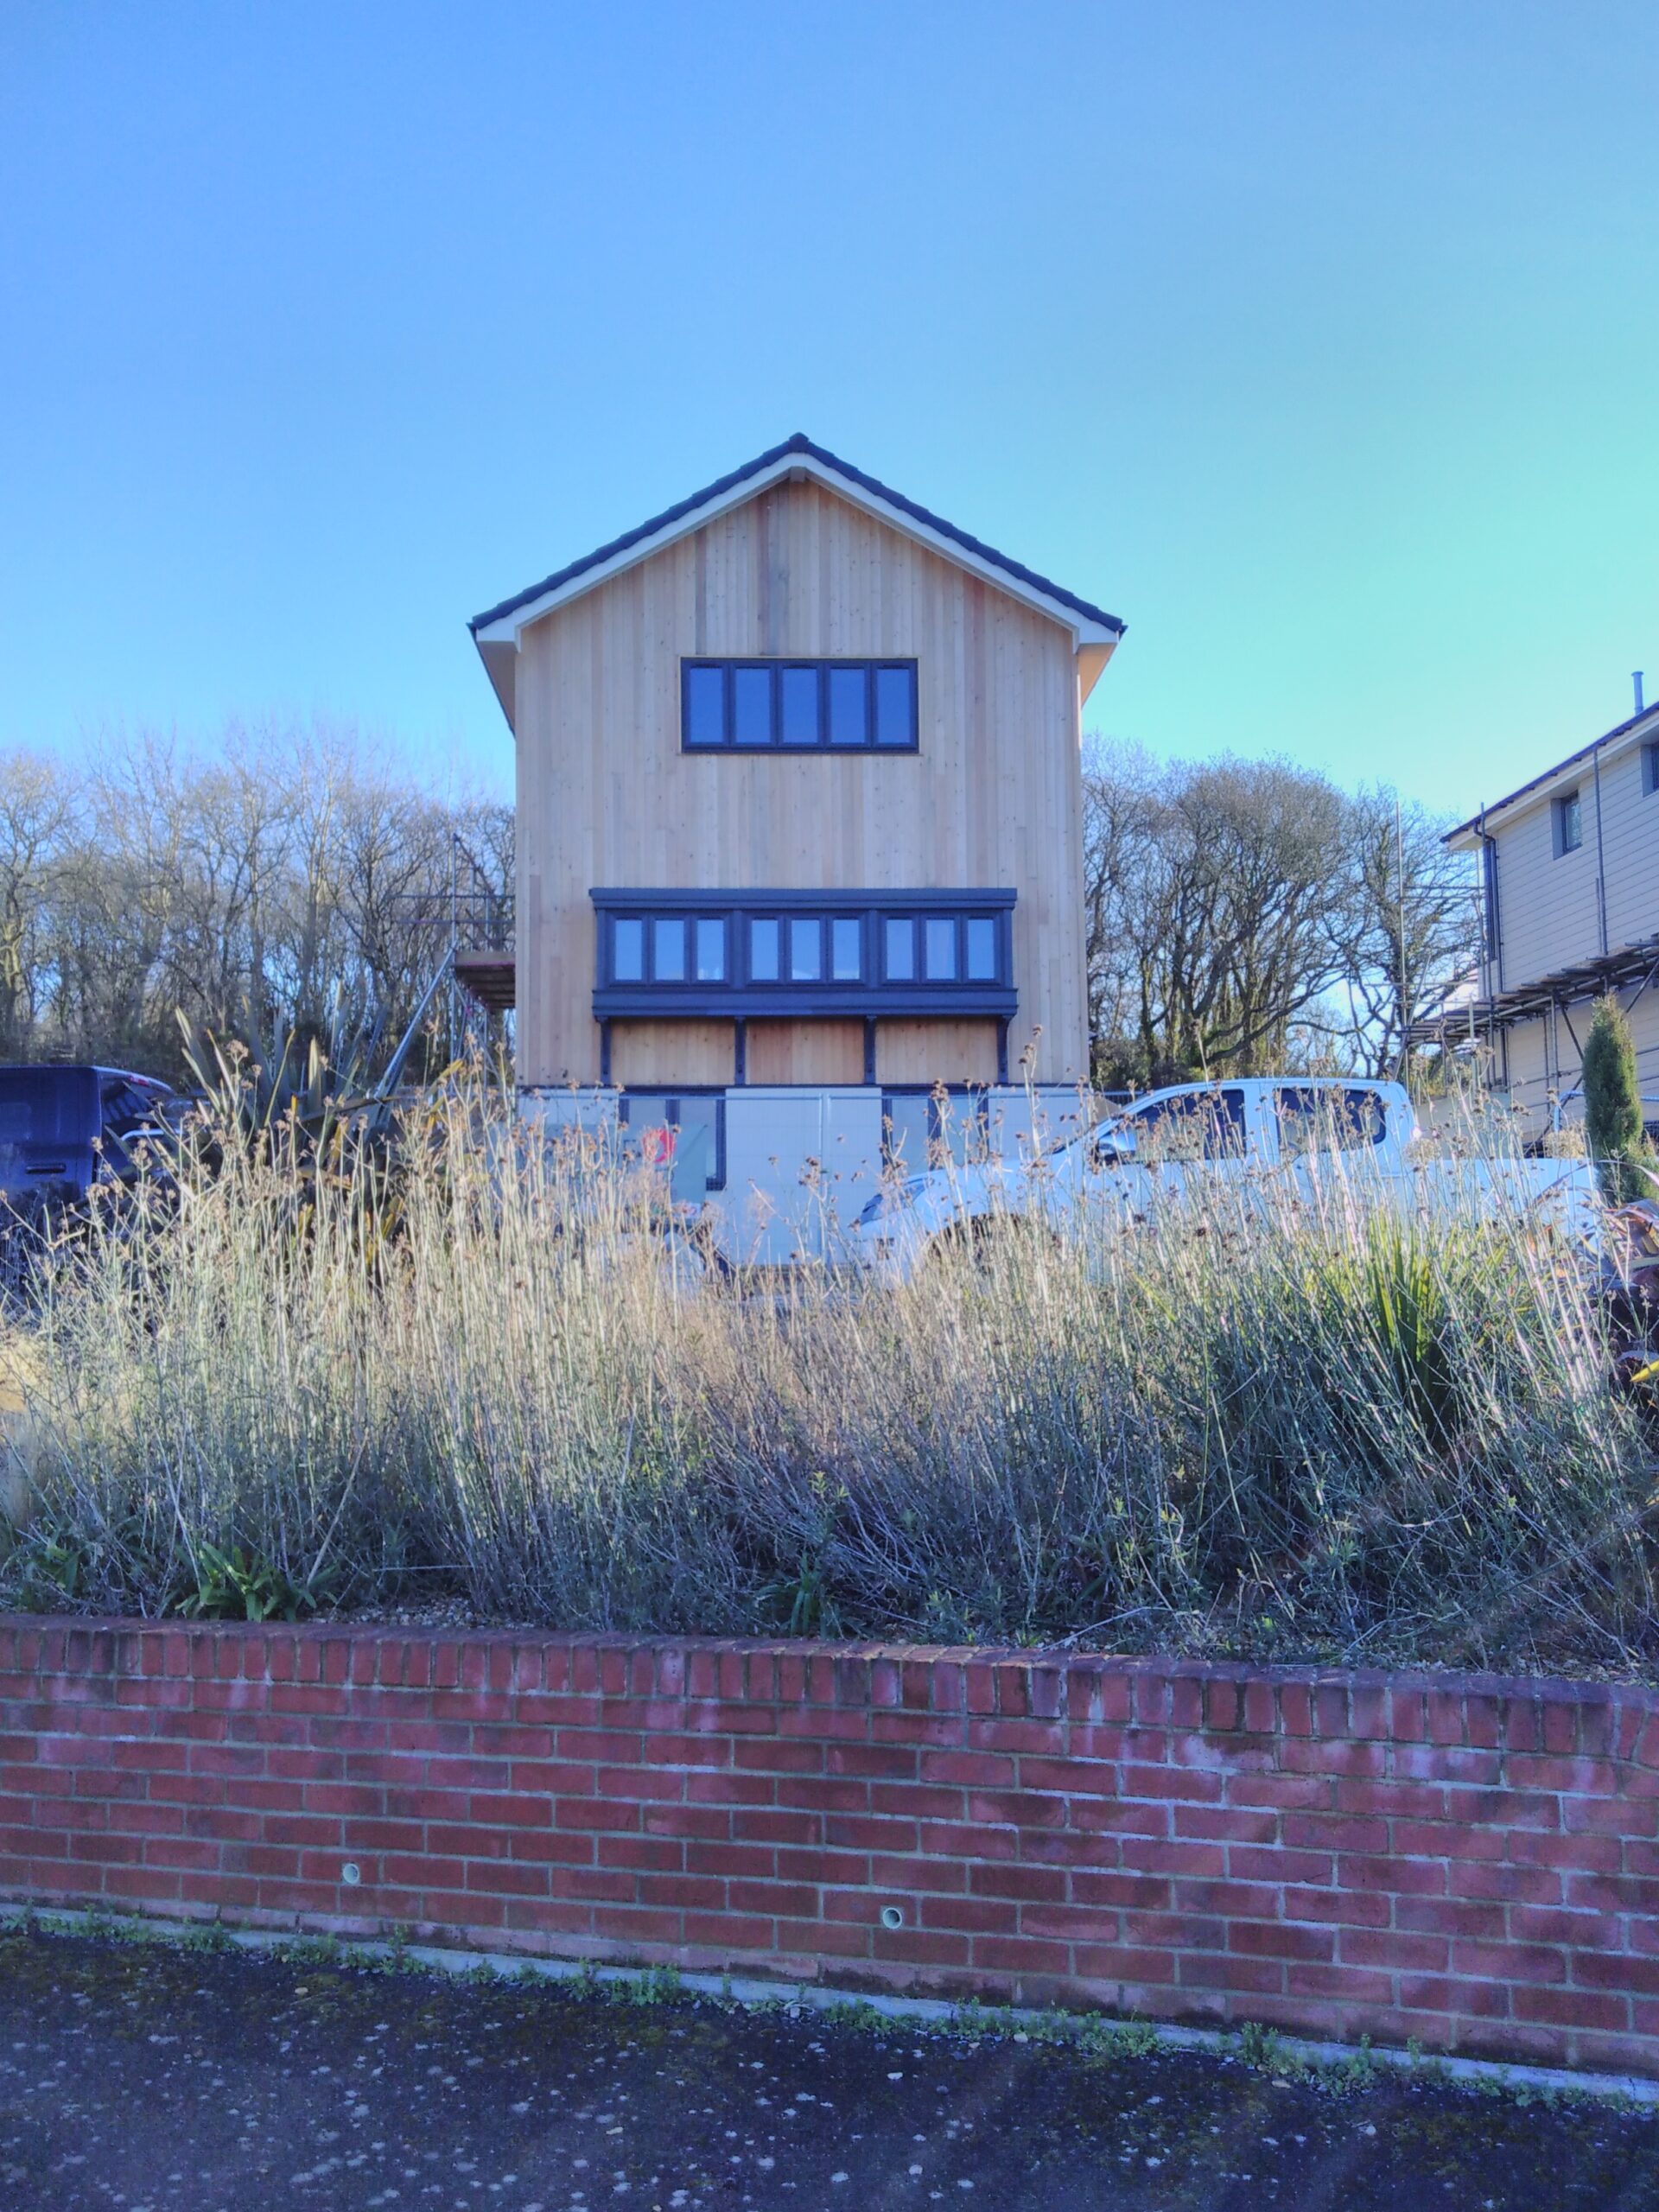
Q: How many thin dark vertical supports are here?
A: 4